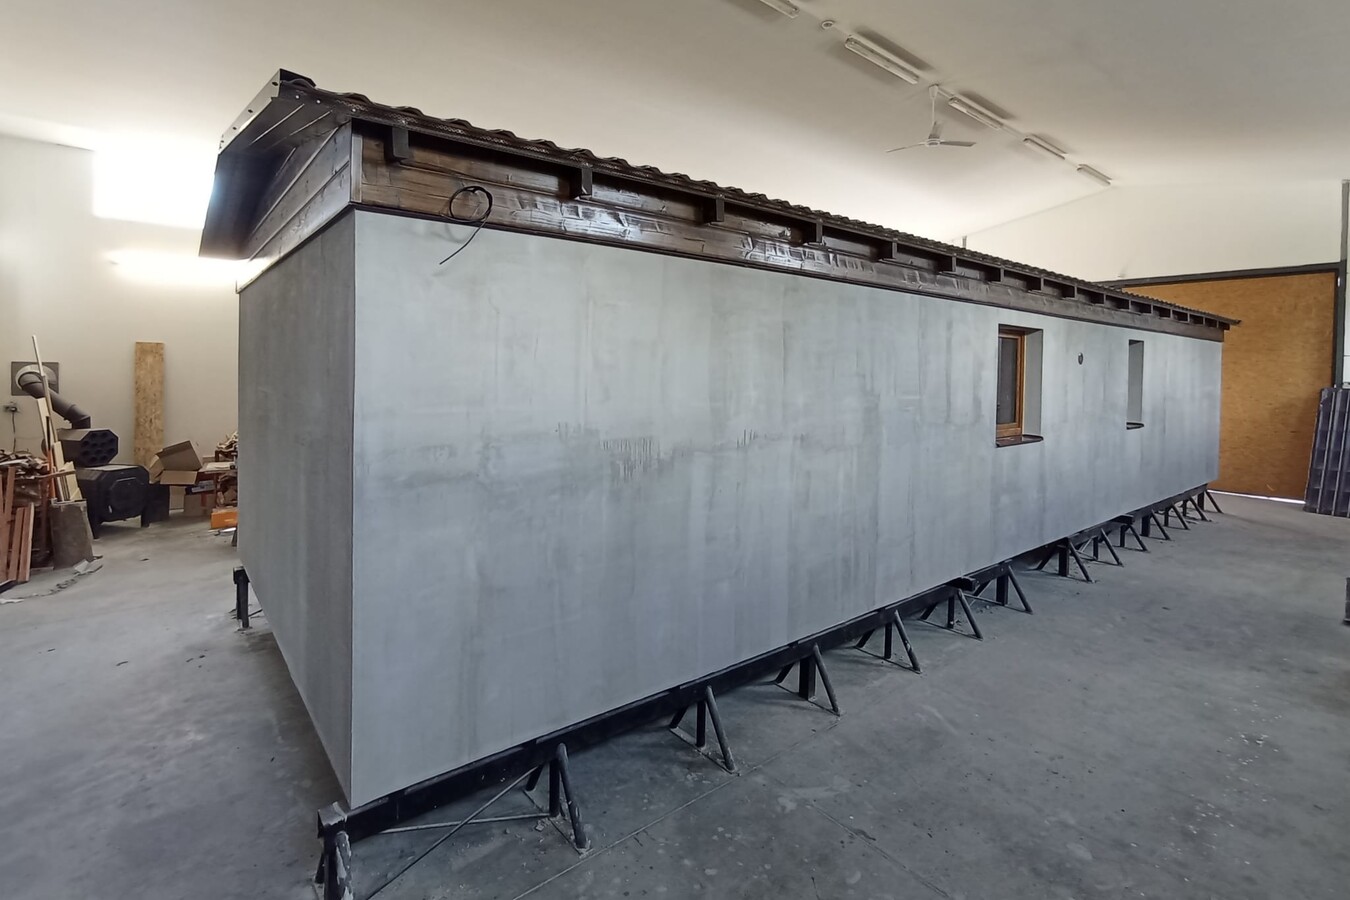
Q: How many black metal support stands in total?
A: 15